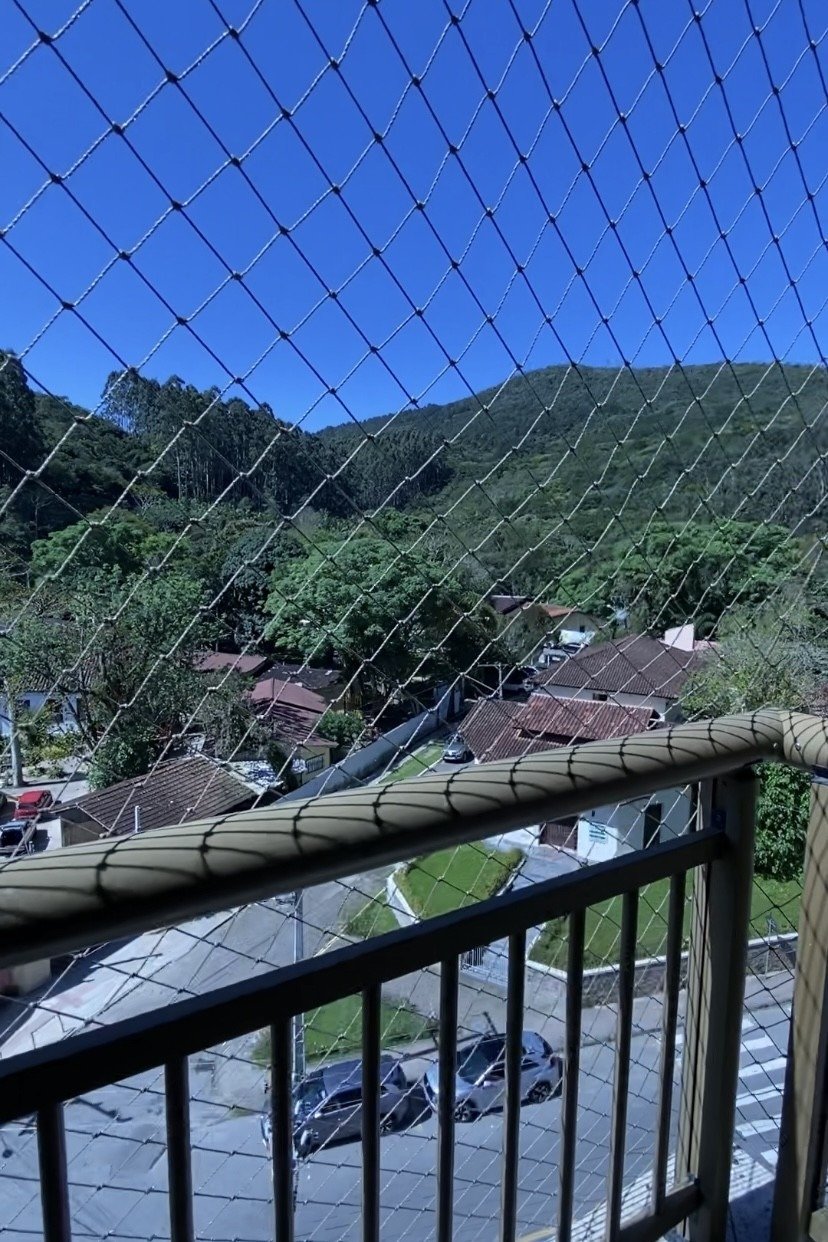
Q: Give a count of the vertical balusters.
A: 9